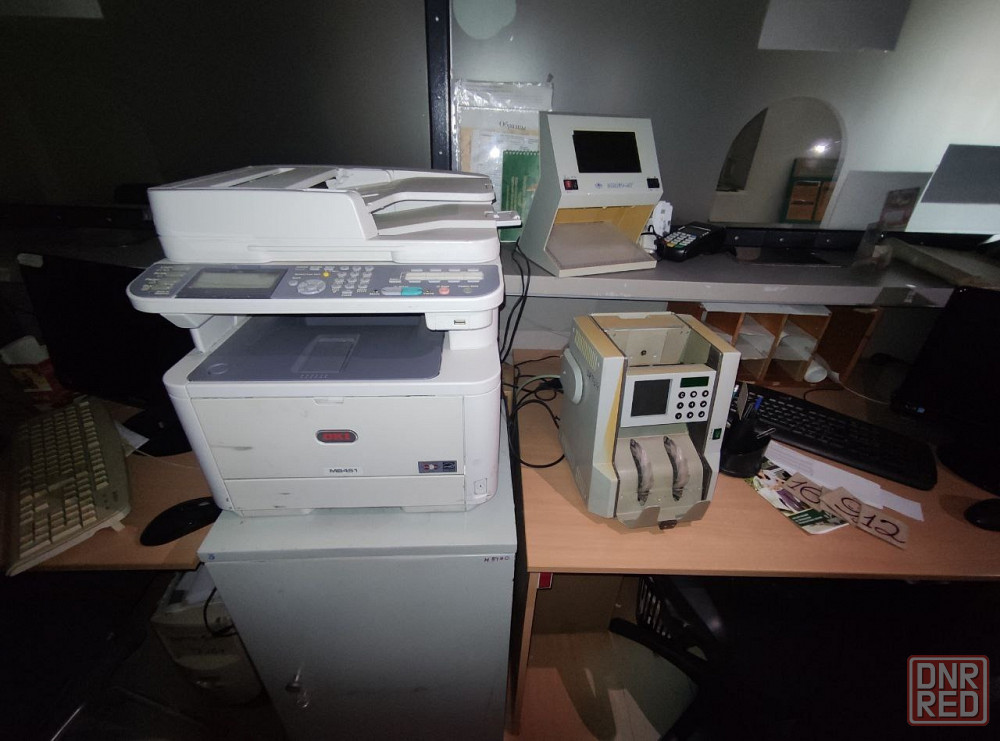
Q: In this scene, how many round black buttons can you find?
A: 9